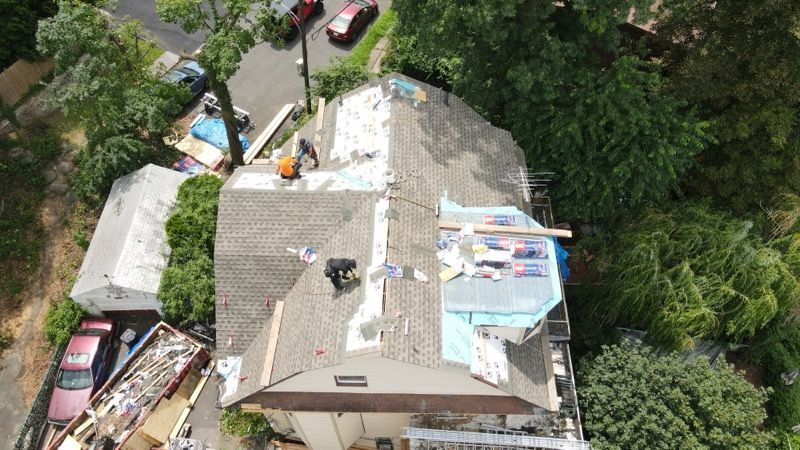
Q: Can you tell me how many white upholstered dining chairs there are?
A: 0